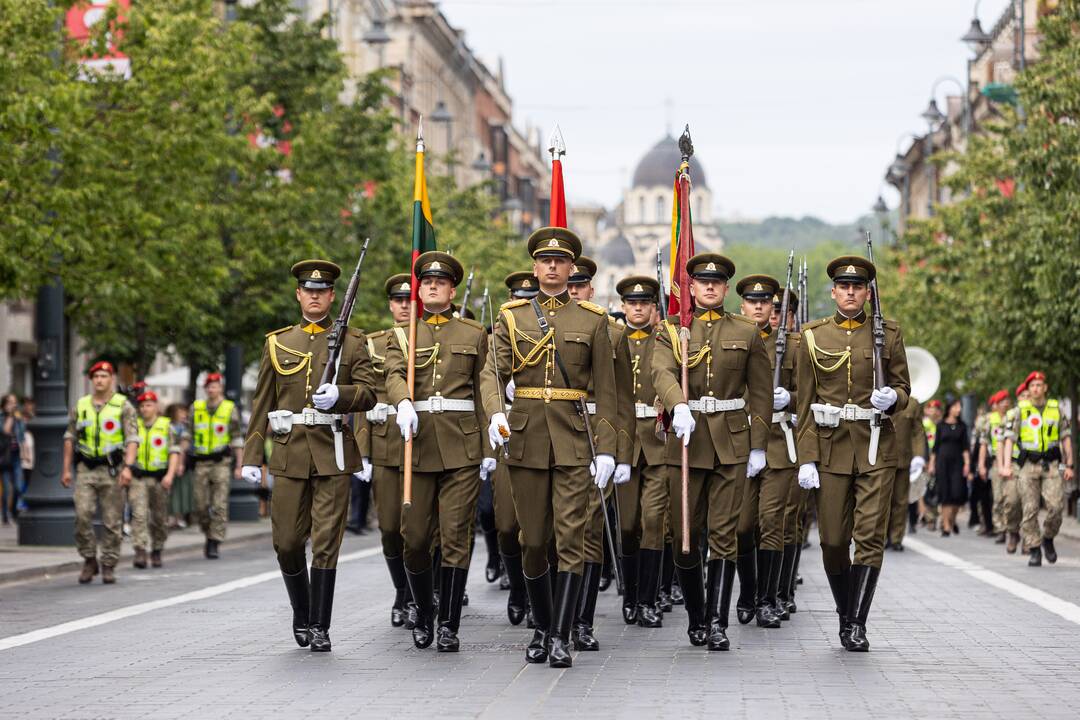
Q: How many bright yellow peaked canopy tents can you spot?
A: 0